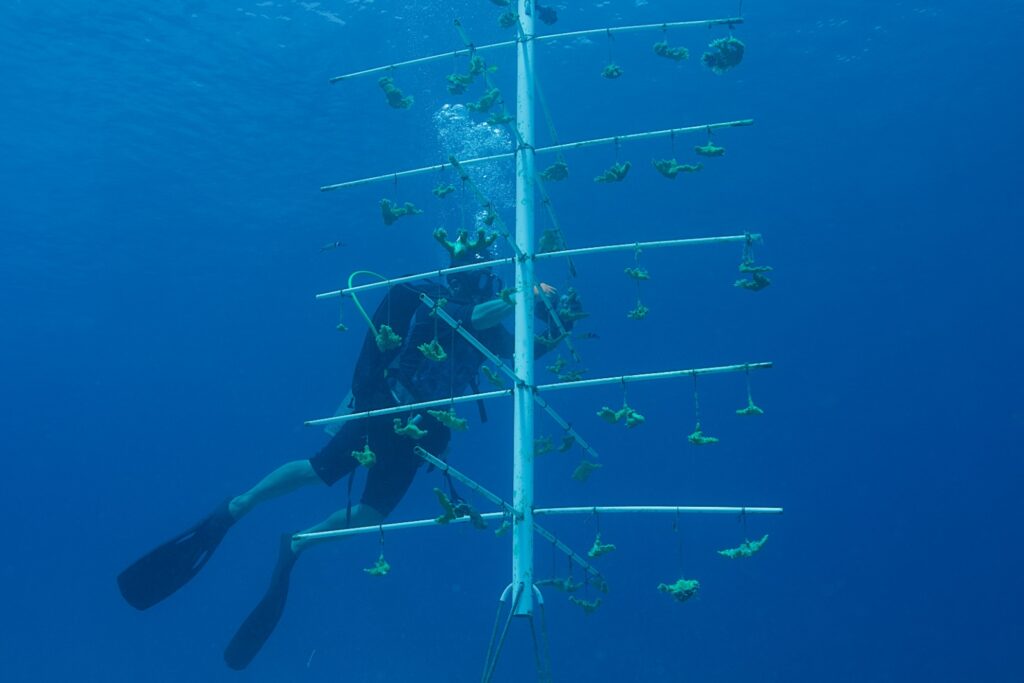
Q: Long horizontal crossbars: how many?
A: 5